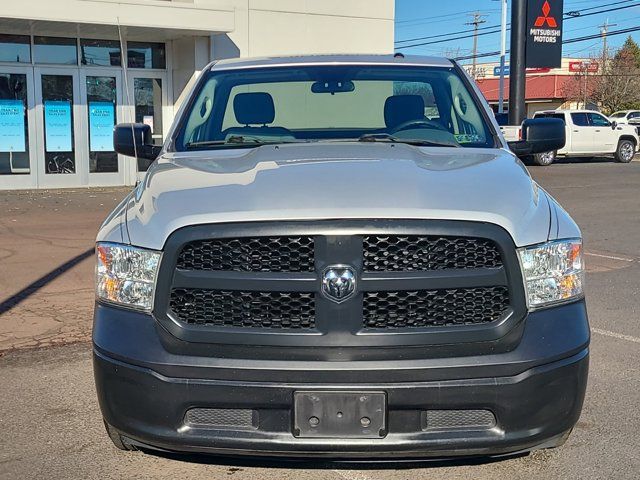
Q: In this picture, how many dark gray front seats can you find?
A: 2